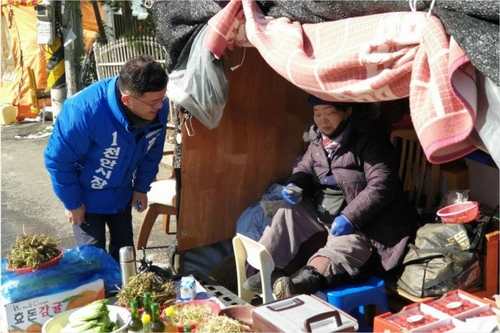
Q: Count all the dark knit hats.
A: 1